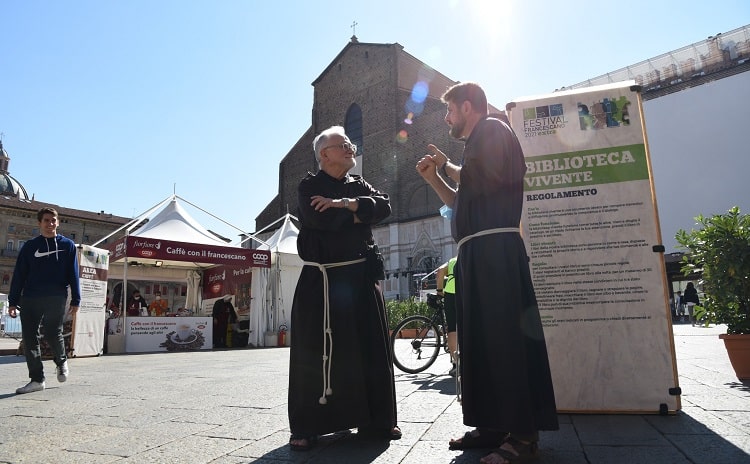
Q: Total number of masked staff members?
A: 2